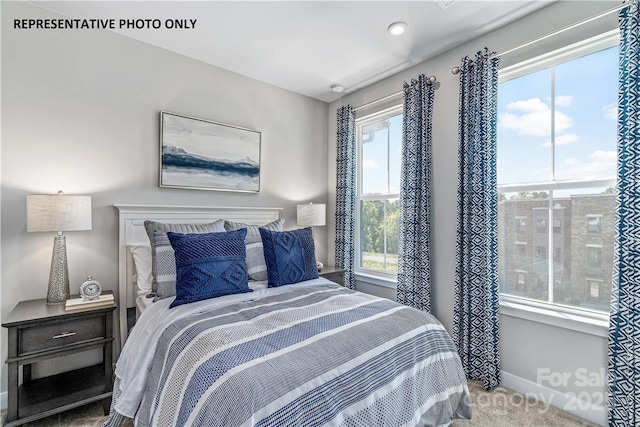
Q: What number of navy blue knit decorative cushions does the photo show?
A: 2